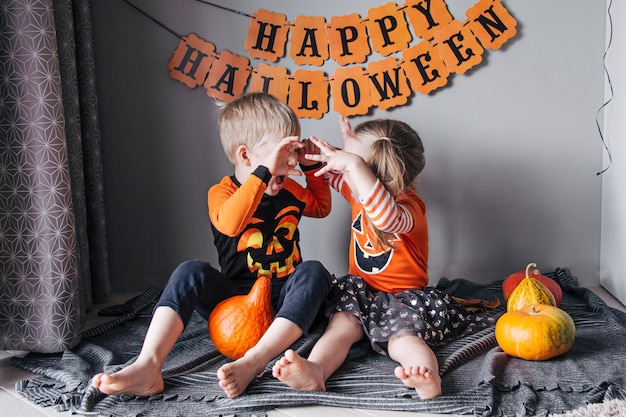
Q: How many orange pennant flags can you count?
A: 14